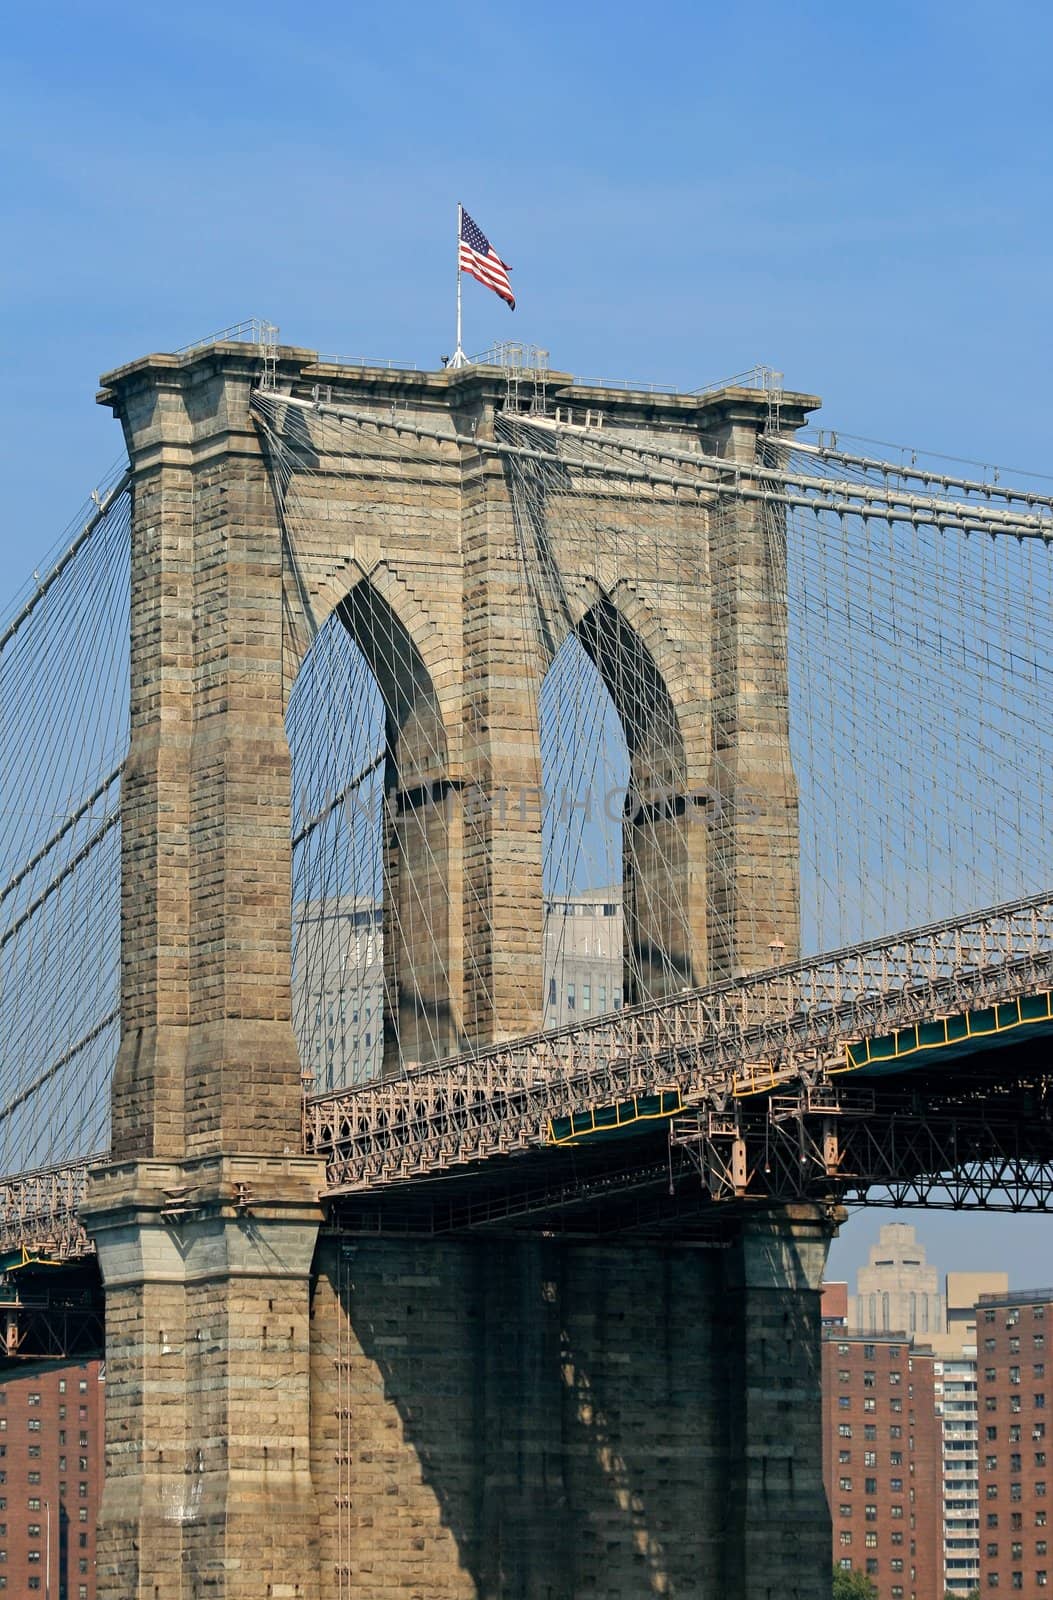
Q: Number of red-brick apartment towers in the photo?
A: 3